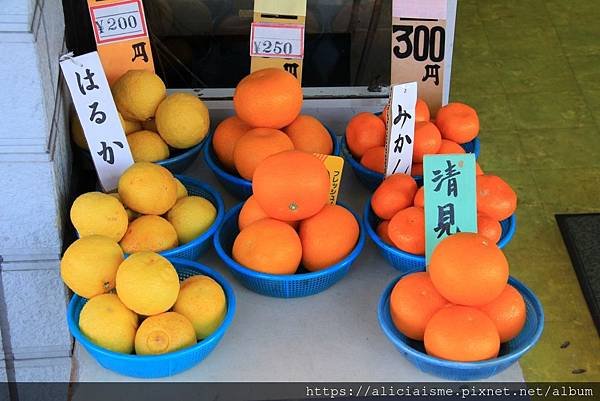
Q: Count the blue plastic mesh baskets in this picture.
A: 8